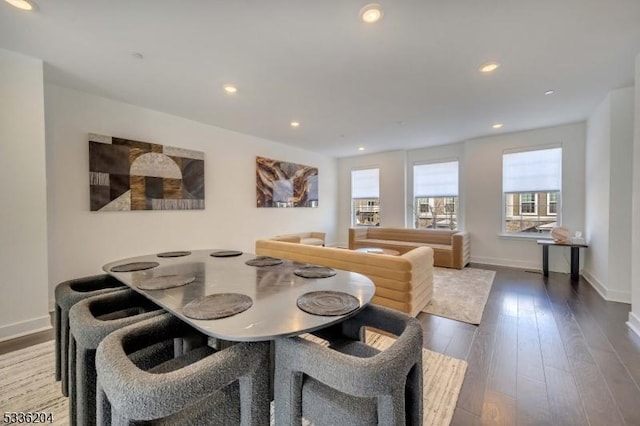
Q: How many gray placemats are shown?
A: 8